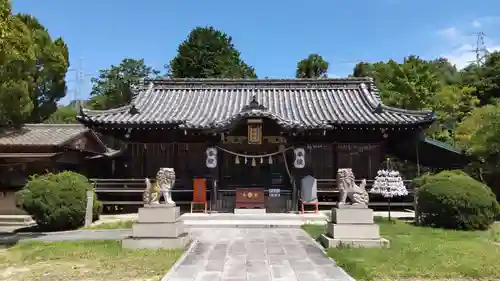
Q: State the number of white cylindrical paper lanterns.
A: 2